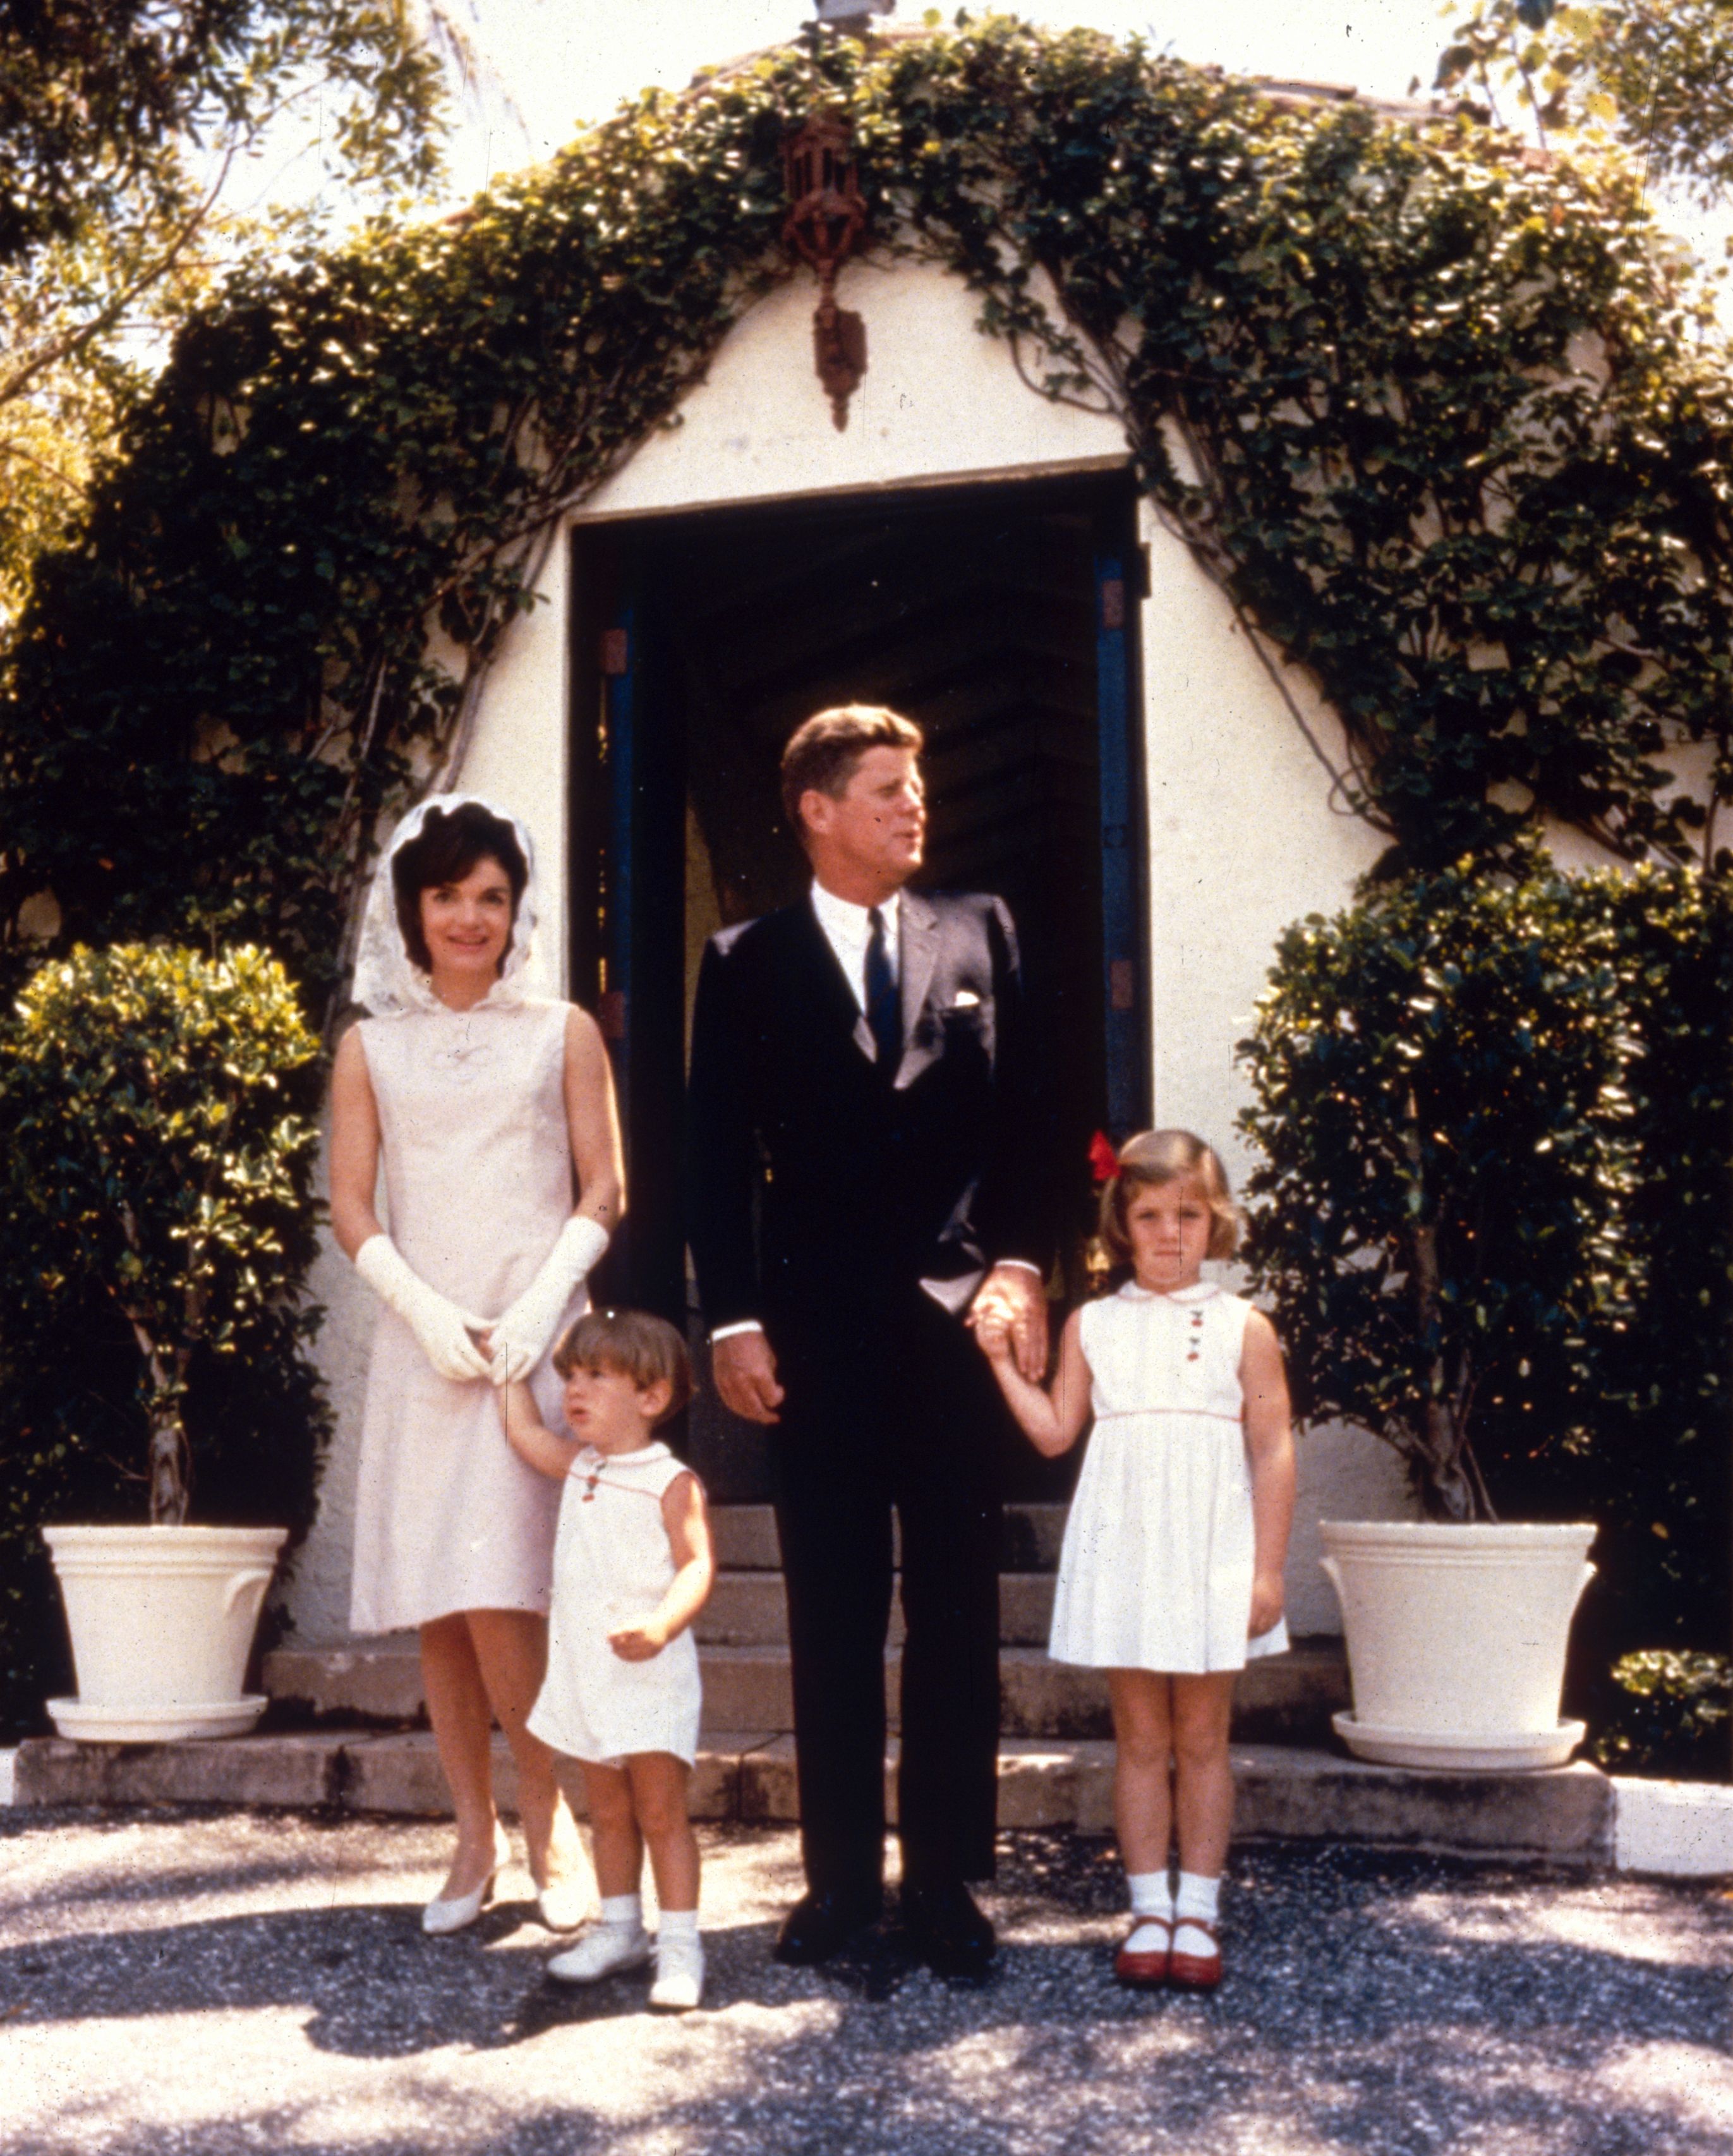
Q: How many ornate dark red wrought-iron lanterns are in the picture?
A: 1